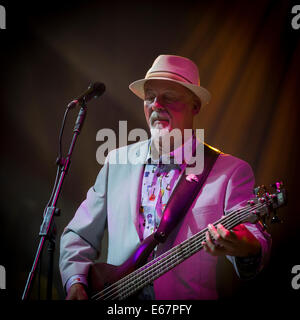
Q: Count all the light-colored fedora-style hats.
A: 1